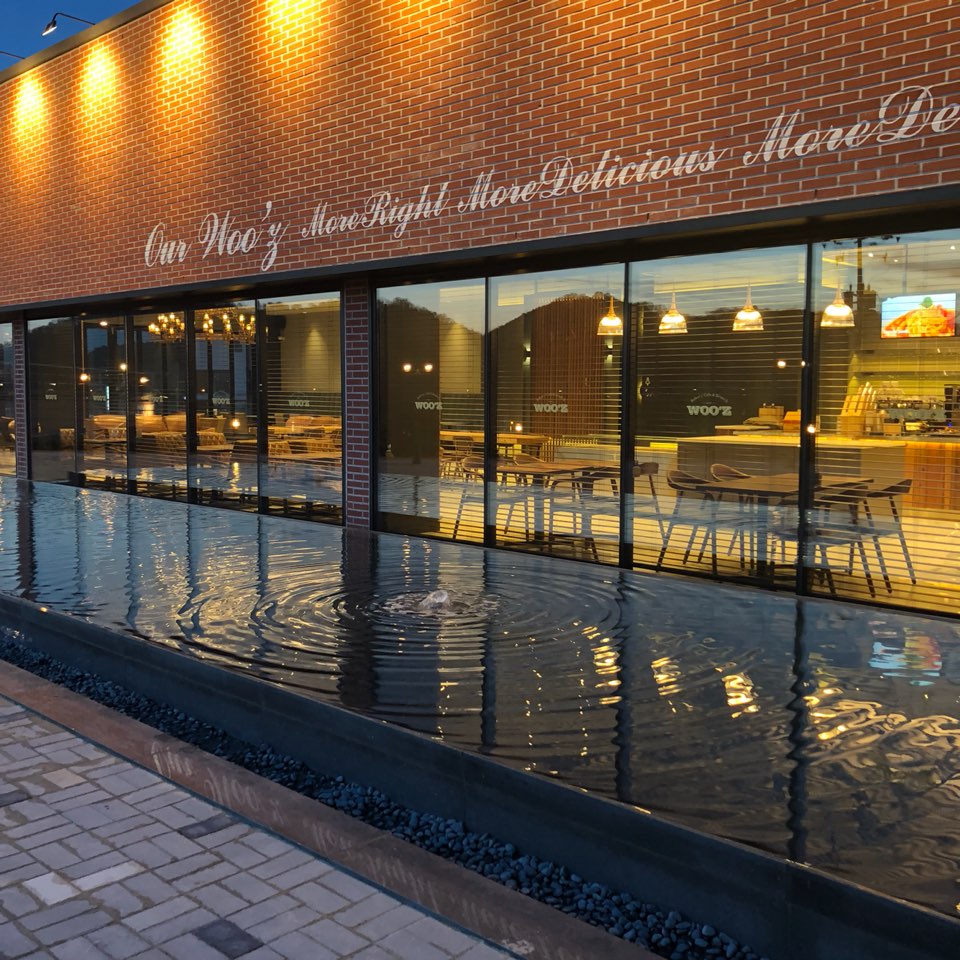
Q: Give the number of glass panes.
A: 10